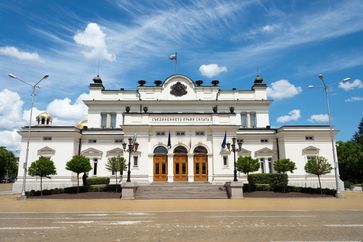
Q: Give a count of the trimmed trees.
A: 6